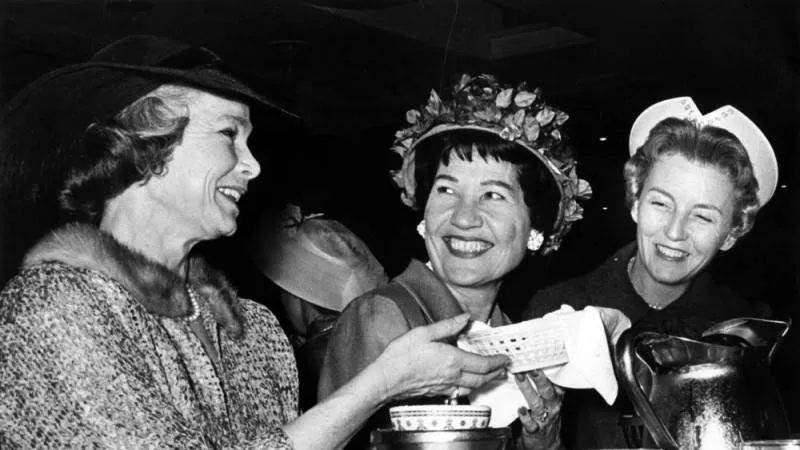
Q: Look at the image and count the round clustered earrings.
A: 2